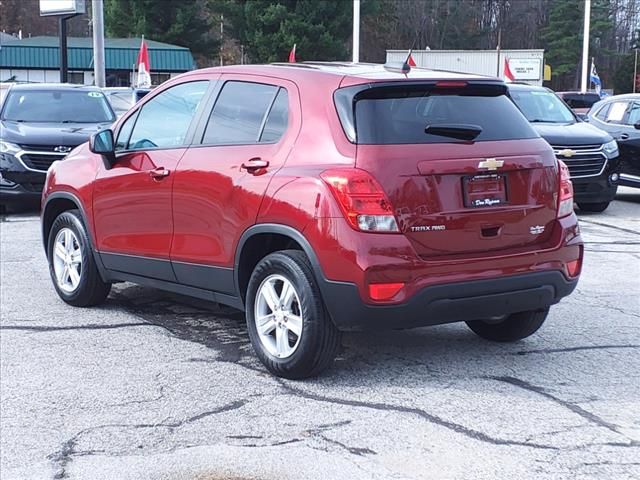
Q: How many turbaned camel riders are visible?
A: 0